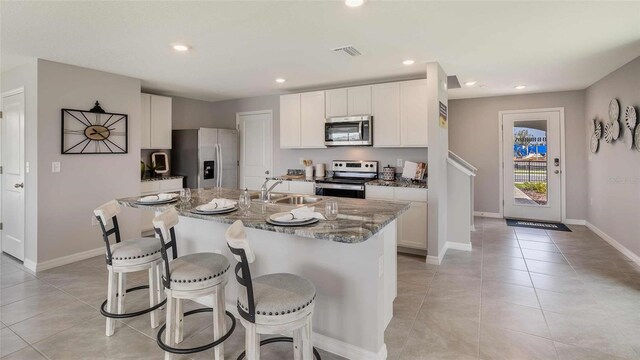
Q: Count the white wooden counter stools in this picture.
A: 3